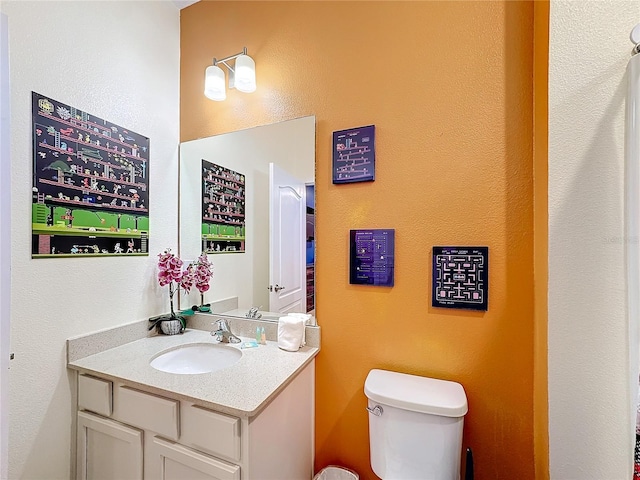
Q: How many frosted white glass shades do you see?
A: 2